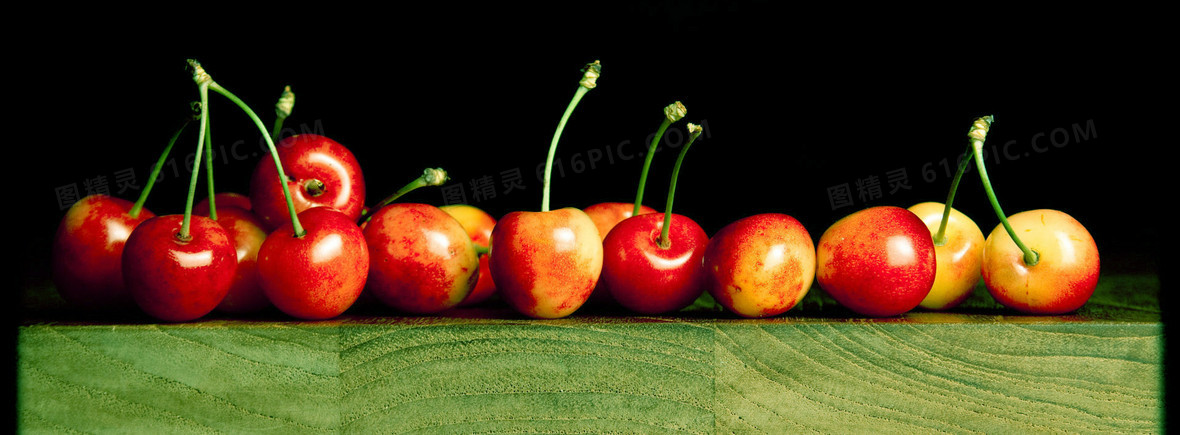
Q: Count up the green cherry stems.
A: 11